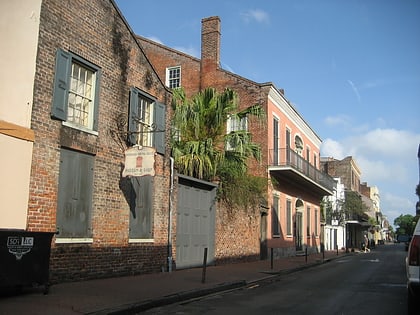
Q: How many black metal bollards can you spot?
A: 5